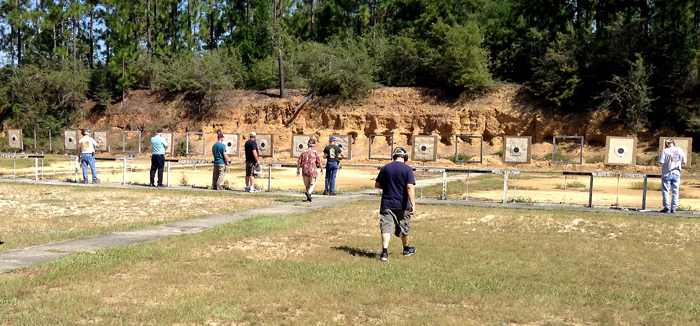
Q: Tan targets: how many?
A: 12